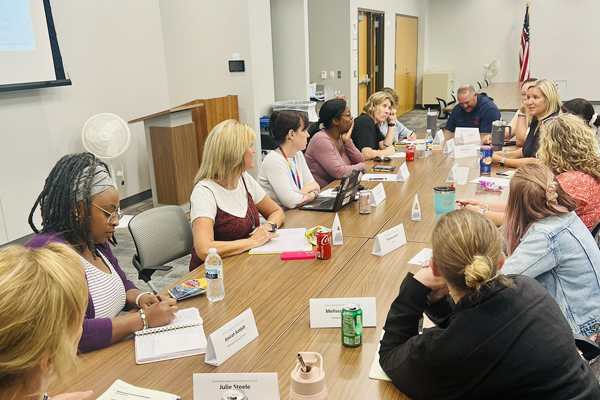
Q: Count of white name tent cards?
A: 14